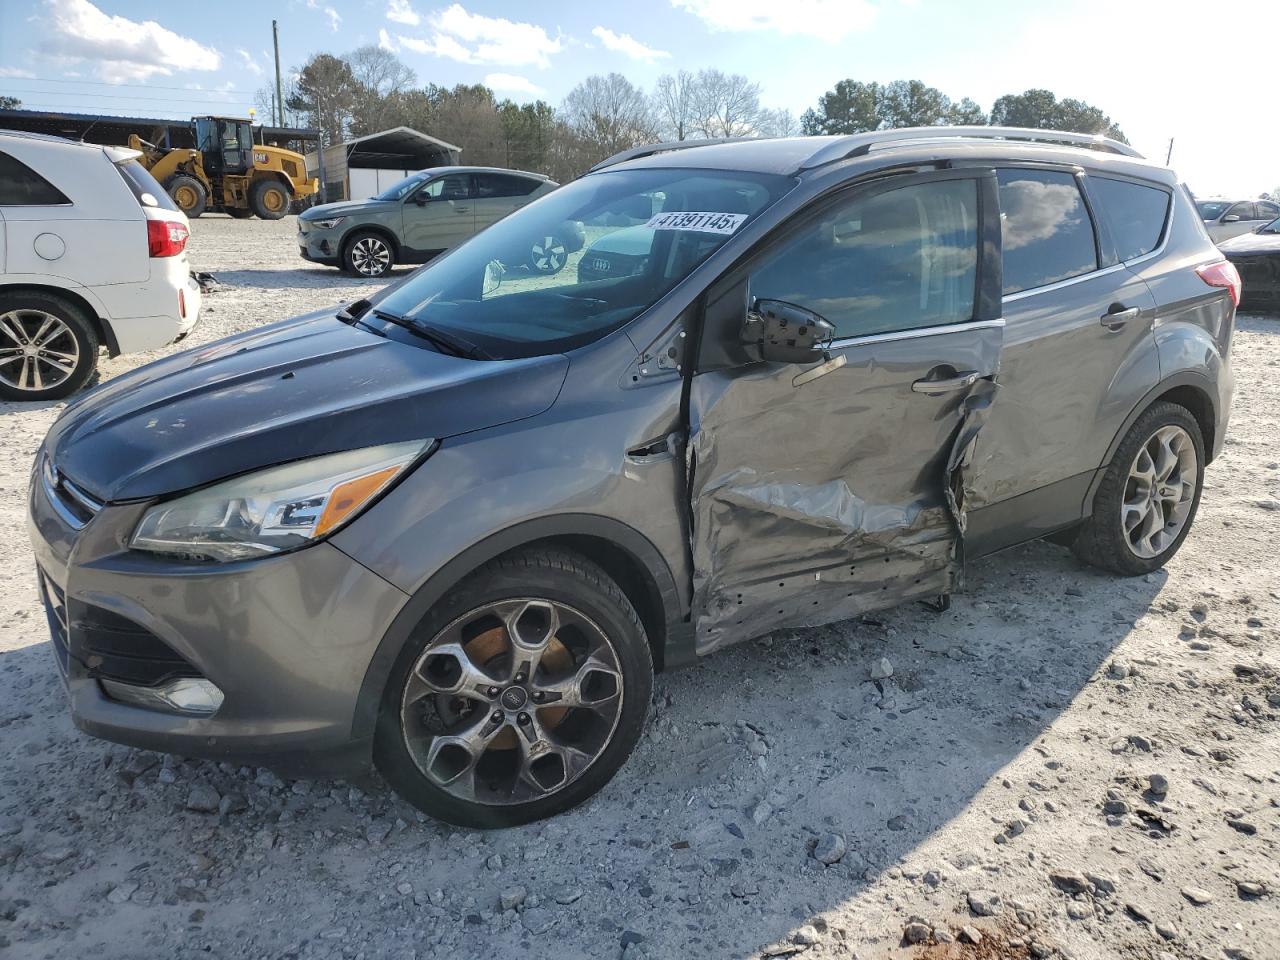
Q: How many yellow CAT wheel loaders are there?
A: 1